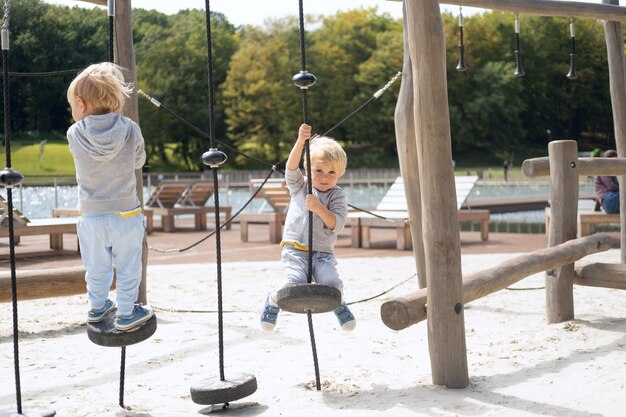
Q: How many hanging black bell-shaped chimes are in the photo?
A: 3